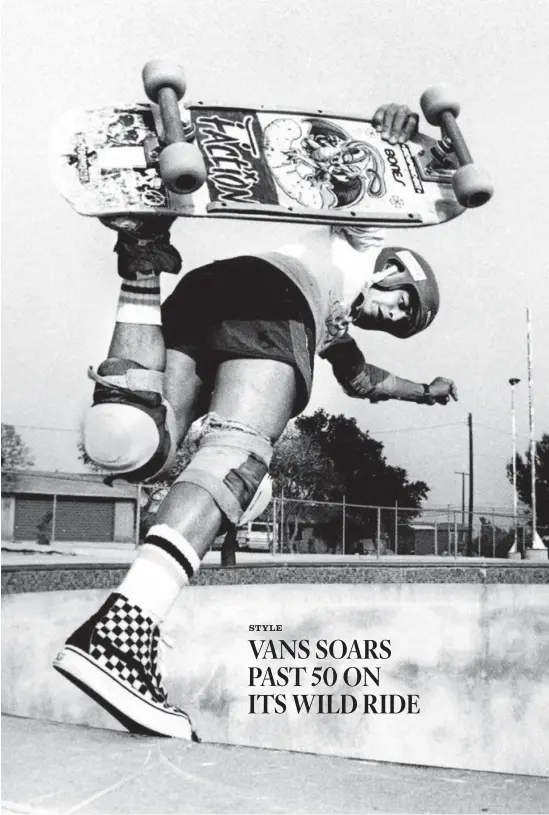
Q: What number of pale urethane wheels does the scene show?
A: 4